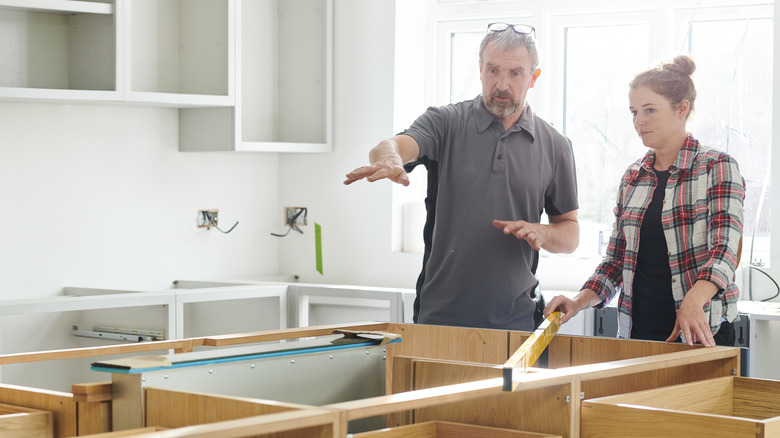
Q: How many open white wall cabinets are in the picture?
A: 3